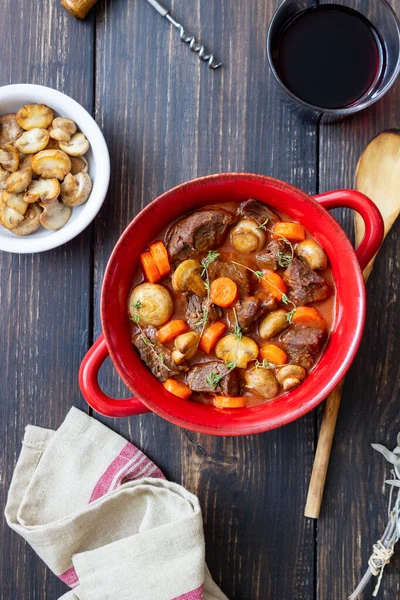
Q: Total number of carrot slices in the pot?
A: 11